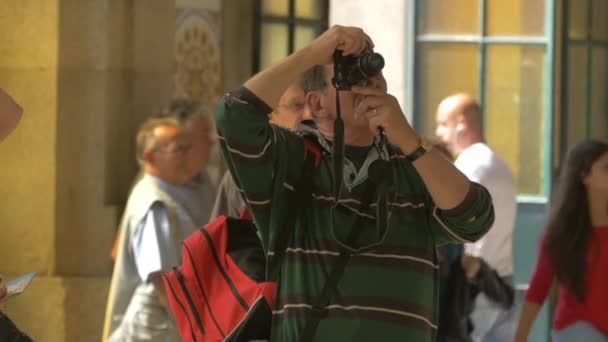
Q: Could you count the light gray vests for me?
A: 1